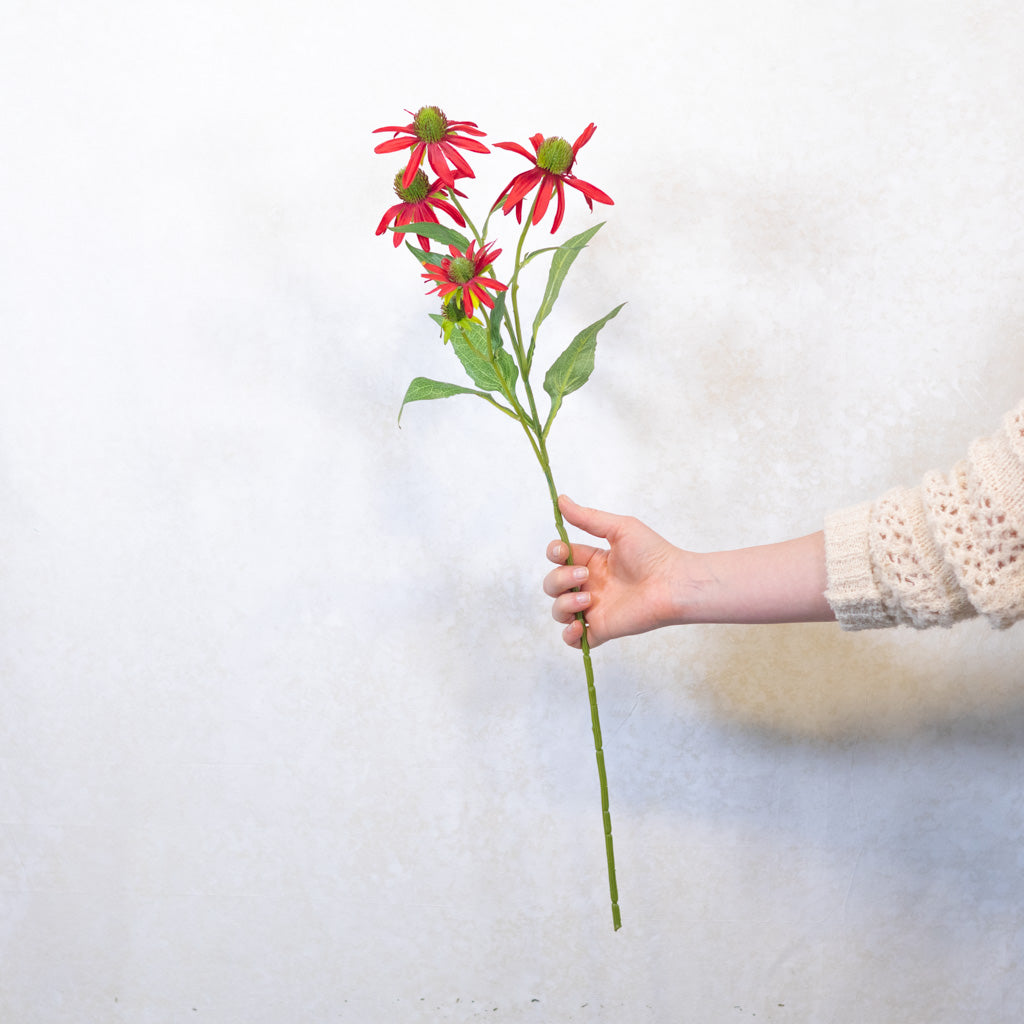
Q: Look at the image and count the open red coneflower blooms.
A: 4